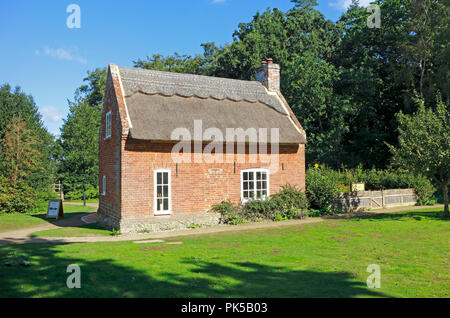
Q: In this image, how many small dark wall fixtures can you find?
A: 3